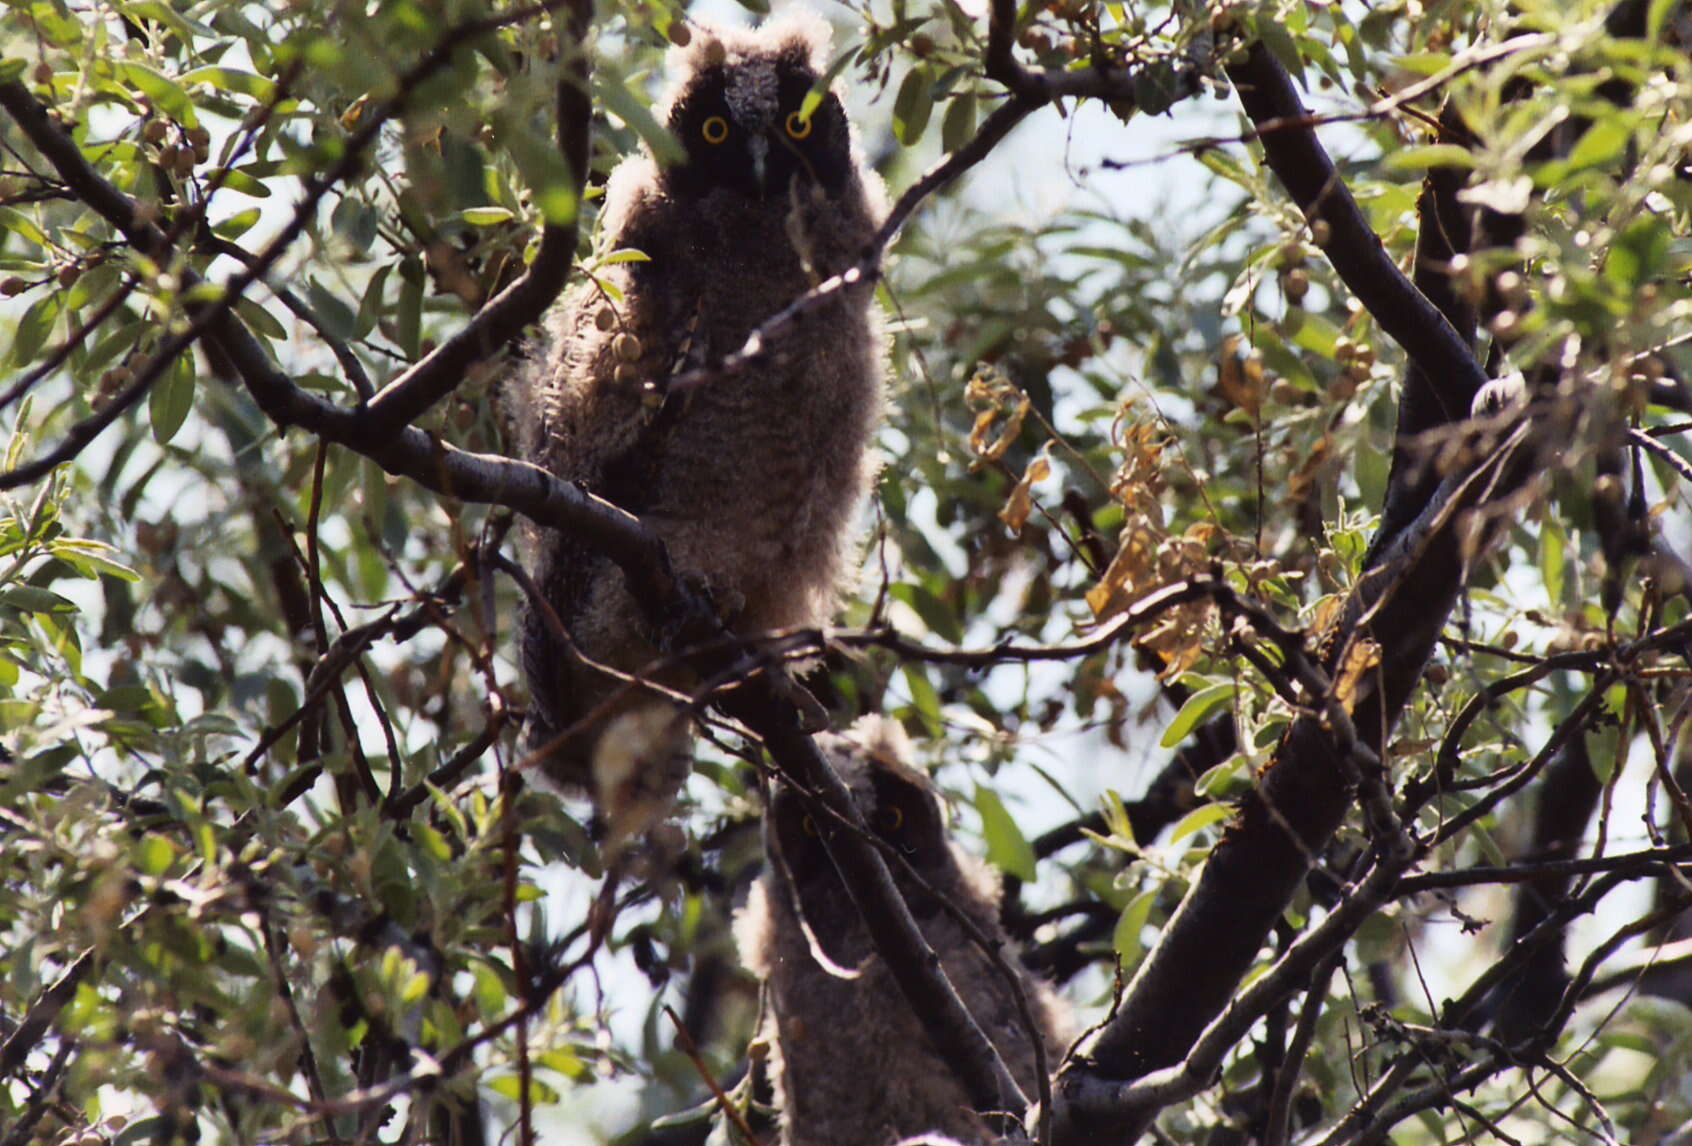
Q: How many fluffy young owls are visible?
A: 2